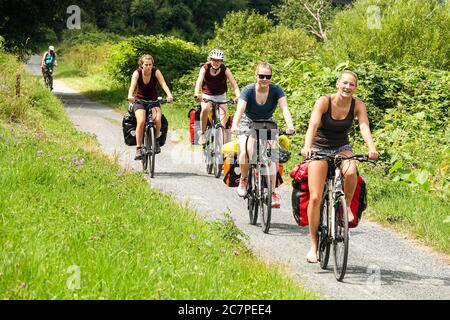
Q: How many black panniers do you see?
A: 2